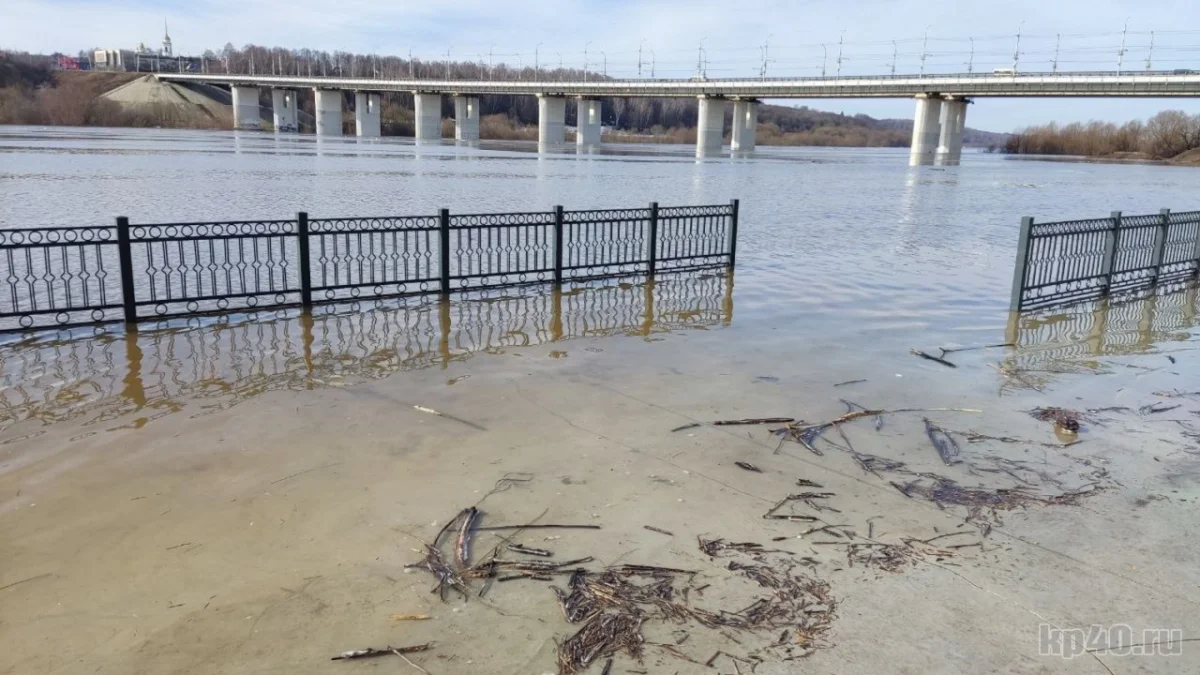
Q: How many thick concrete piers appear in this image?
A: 12